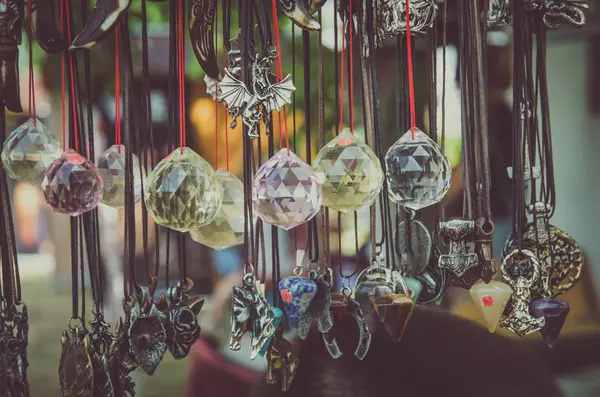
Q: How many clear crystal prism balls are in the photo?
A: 8